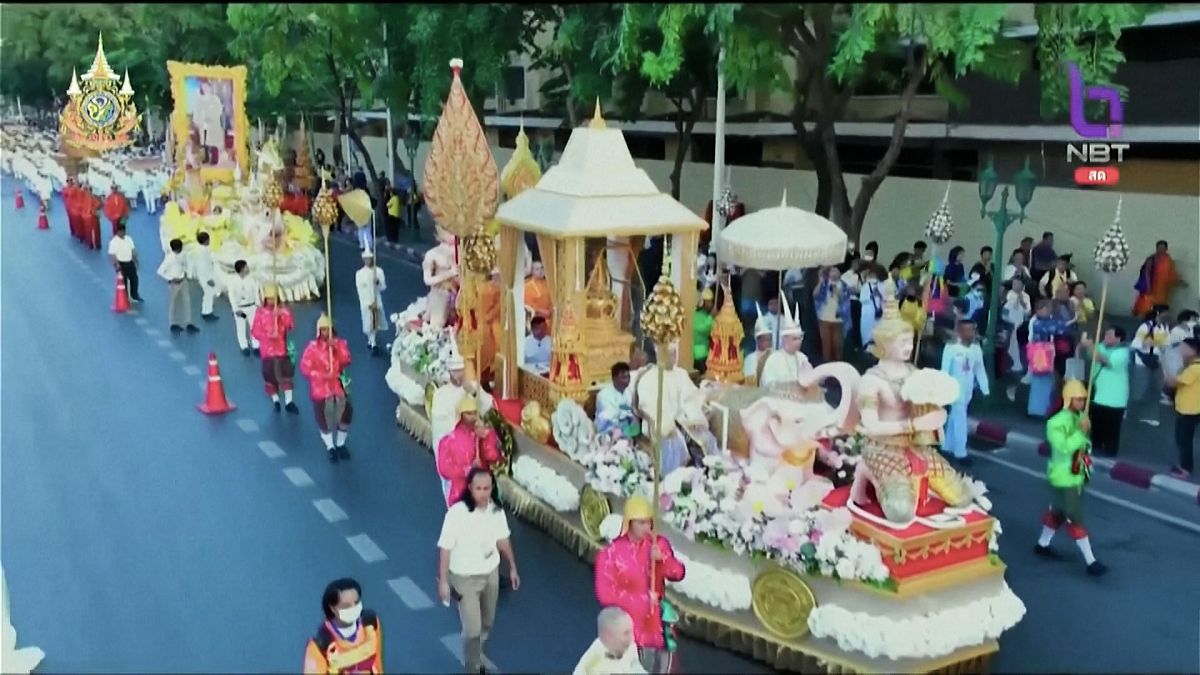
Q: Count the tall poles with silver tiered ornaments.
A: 3